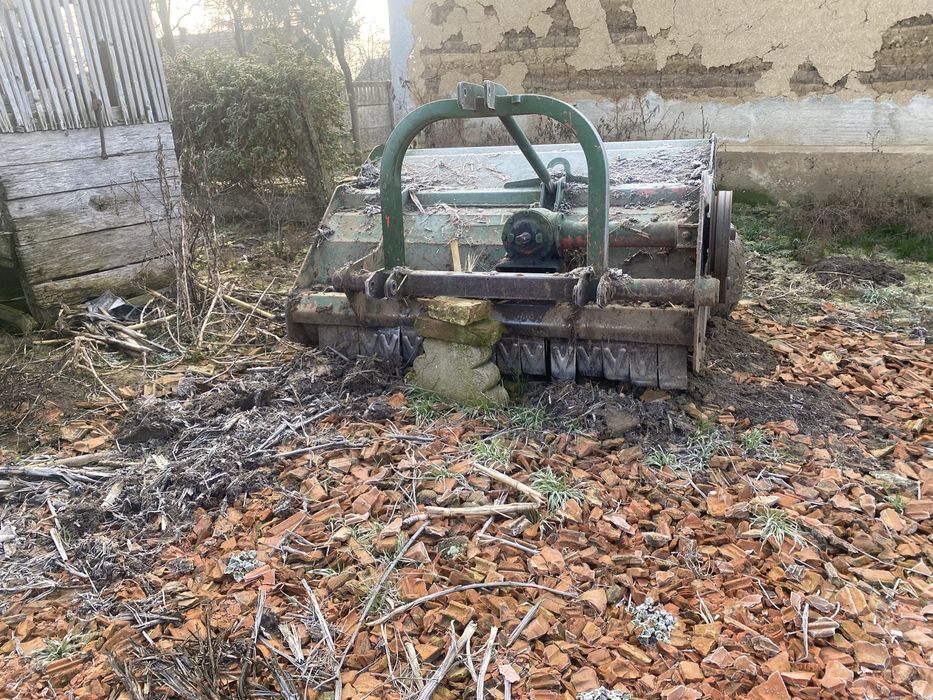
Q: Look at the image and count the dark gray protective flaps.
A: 12